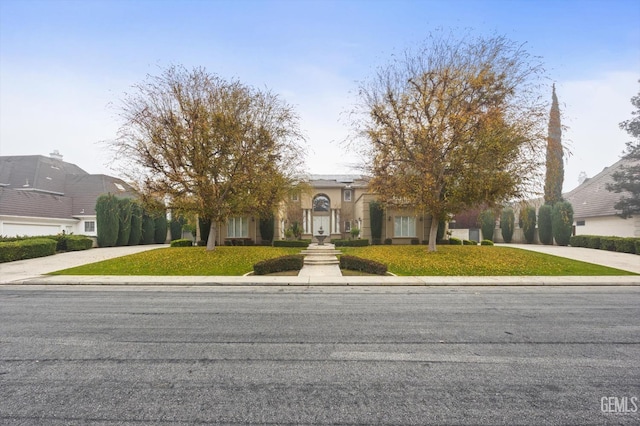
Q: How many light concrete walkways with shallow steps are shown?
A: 1